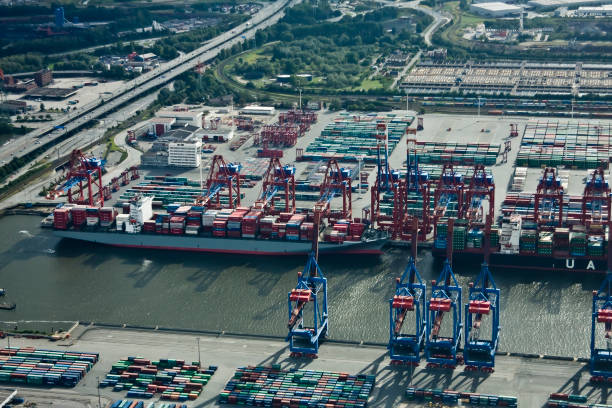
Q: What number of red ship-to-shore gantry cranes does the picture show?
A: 10